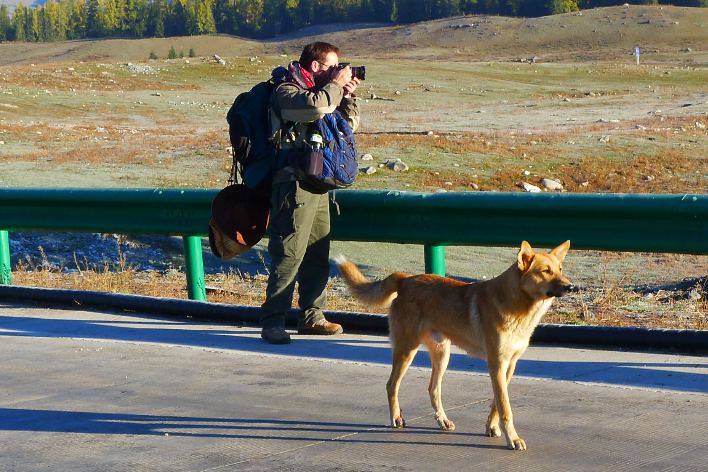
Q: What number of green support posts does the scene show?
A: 3